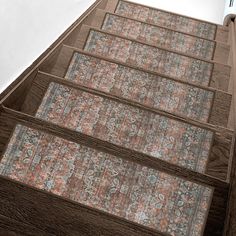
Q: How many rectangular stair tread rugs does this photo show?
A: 6